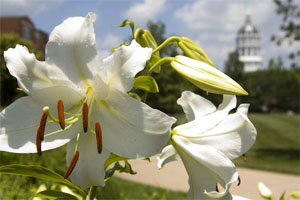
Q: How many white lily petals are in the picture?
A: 12